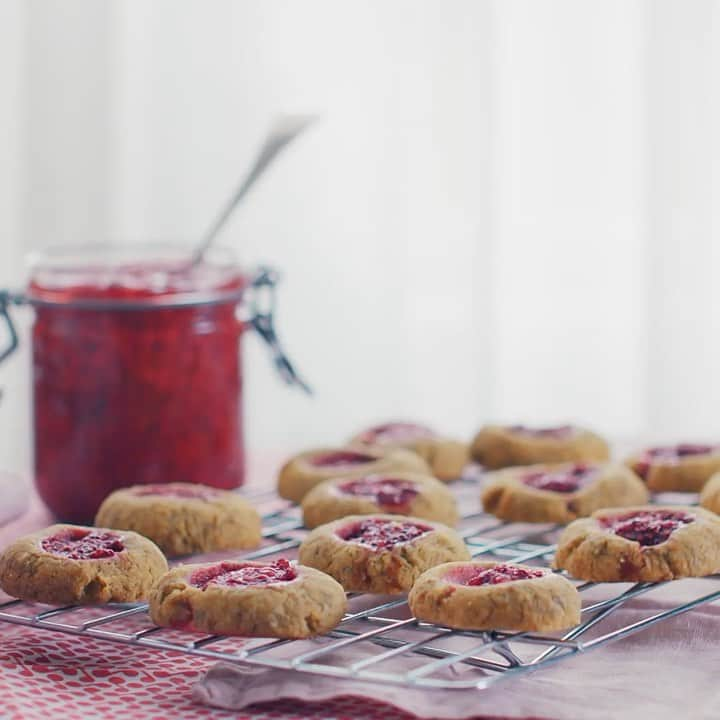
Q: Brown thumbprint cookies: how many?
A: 13